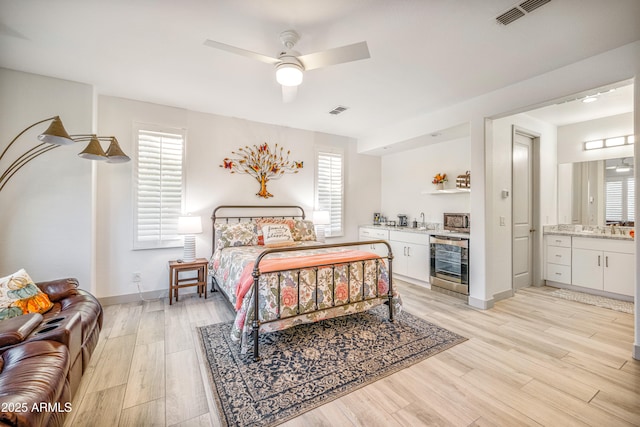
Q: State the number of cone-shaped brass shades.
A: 3